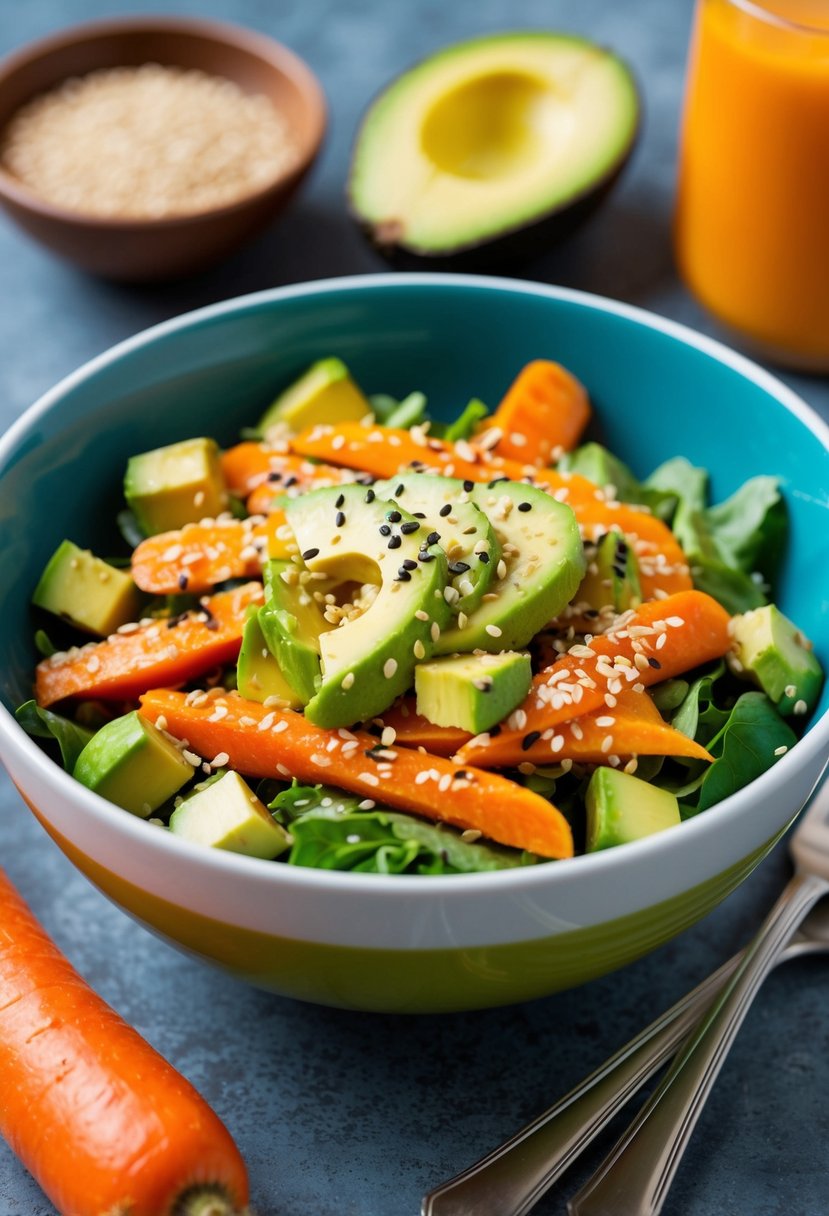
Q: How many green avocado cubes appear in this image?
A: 8